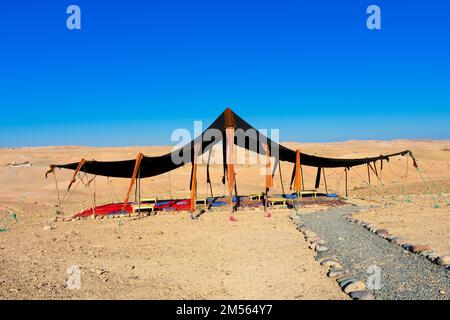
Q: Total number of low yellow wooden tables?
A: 6